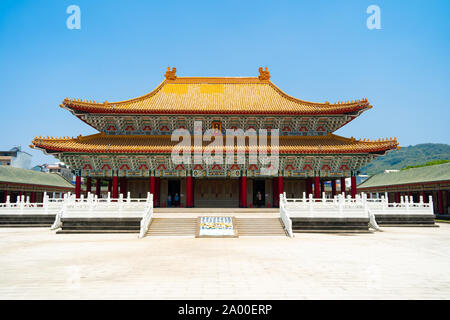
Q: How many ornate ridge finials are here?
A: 2